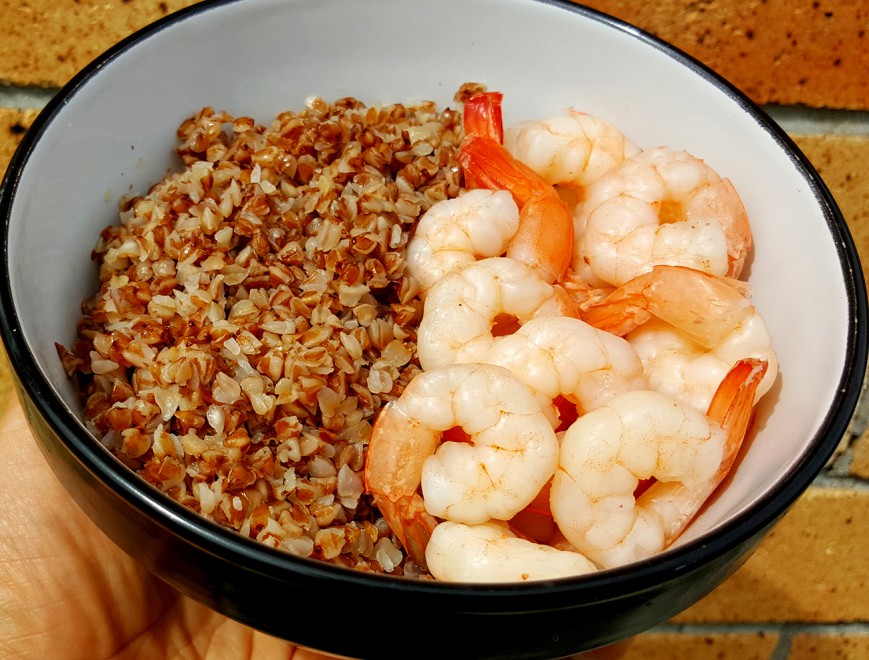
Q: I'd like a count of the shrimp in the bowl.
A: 9